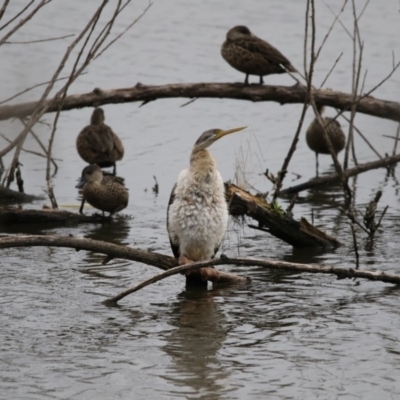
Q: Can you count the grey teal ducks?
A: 4